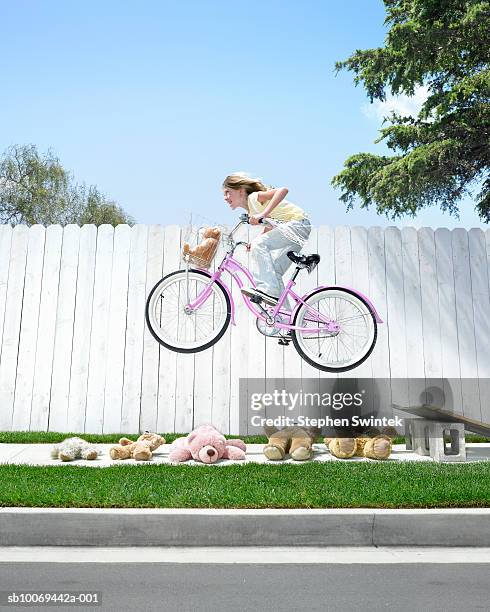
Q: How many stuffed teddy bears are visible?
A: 6